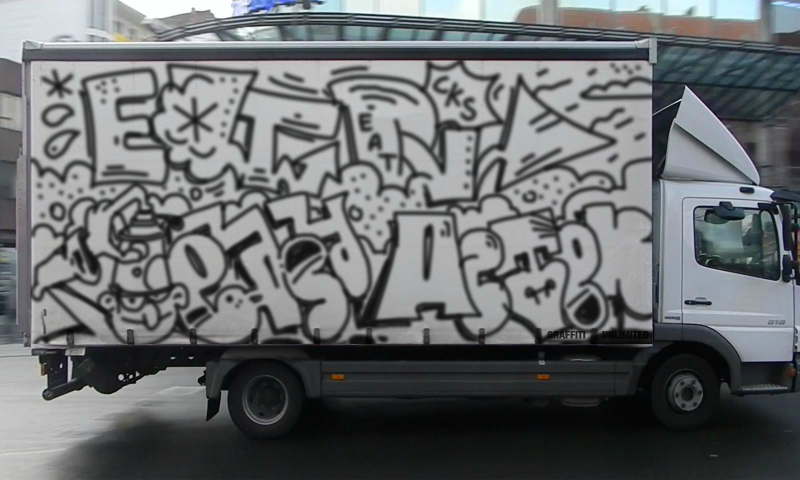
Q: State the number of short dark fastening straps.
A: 10